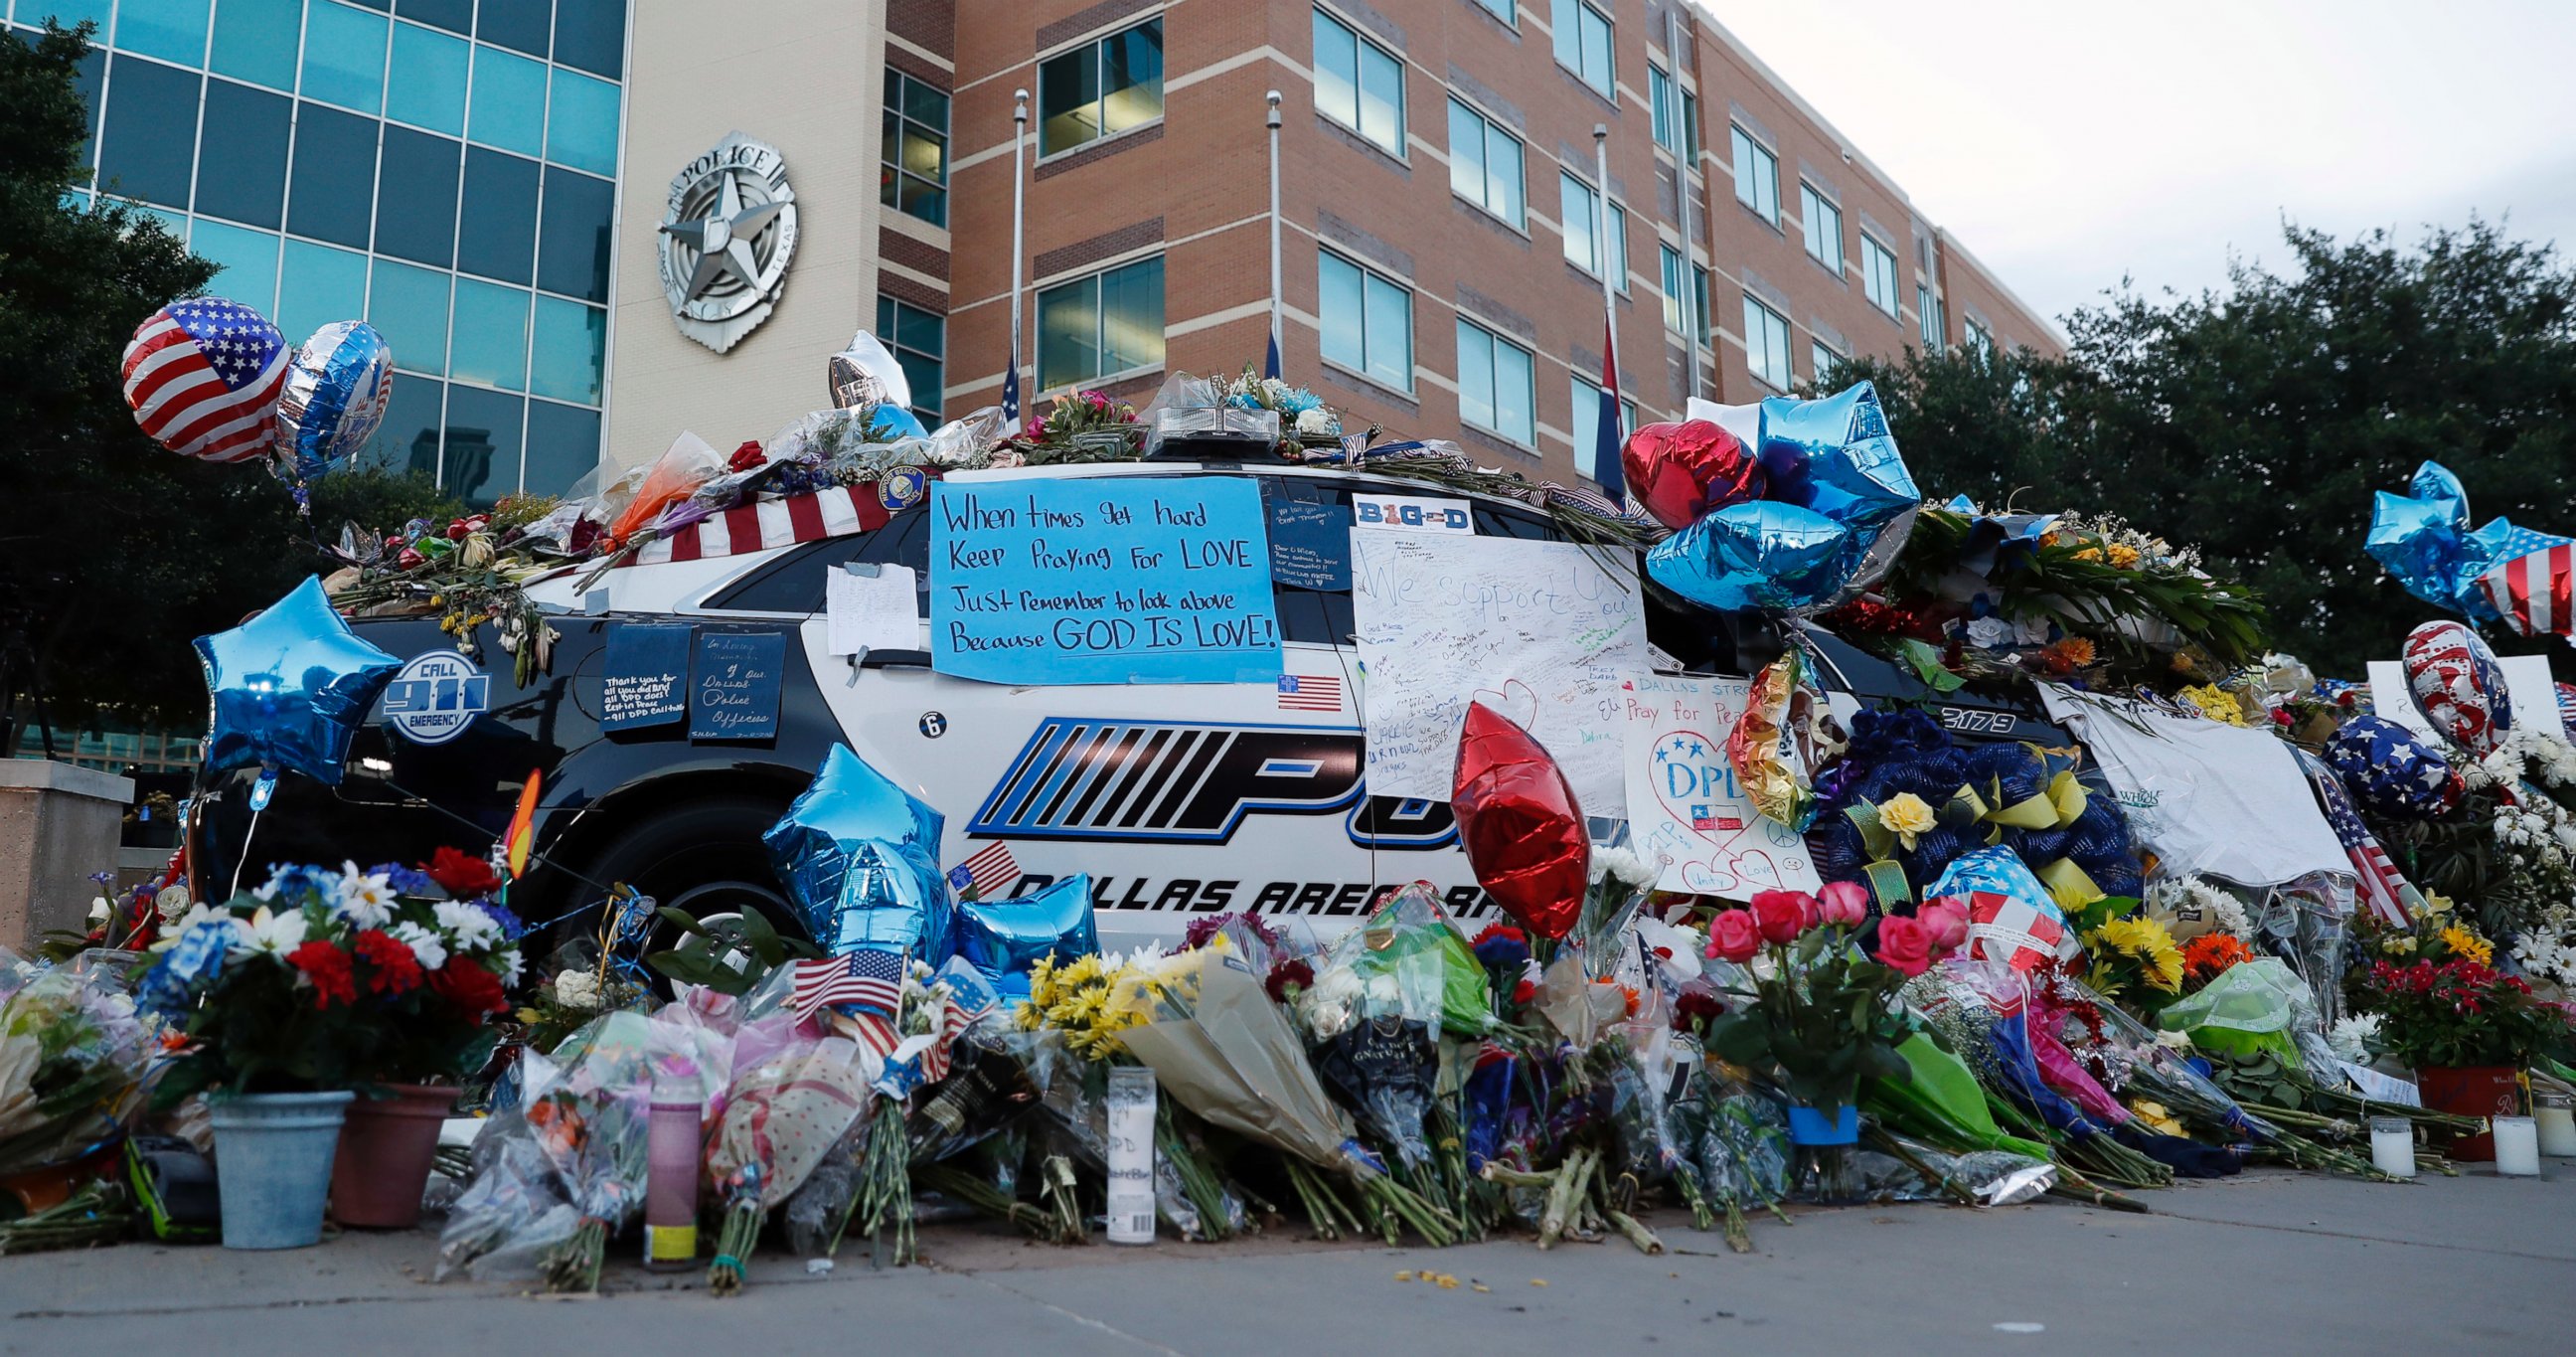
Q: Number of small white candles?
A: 3